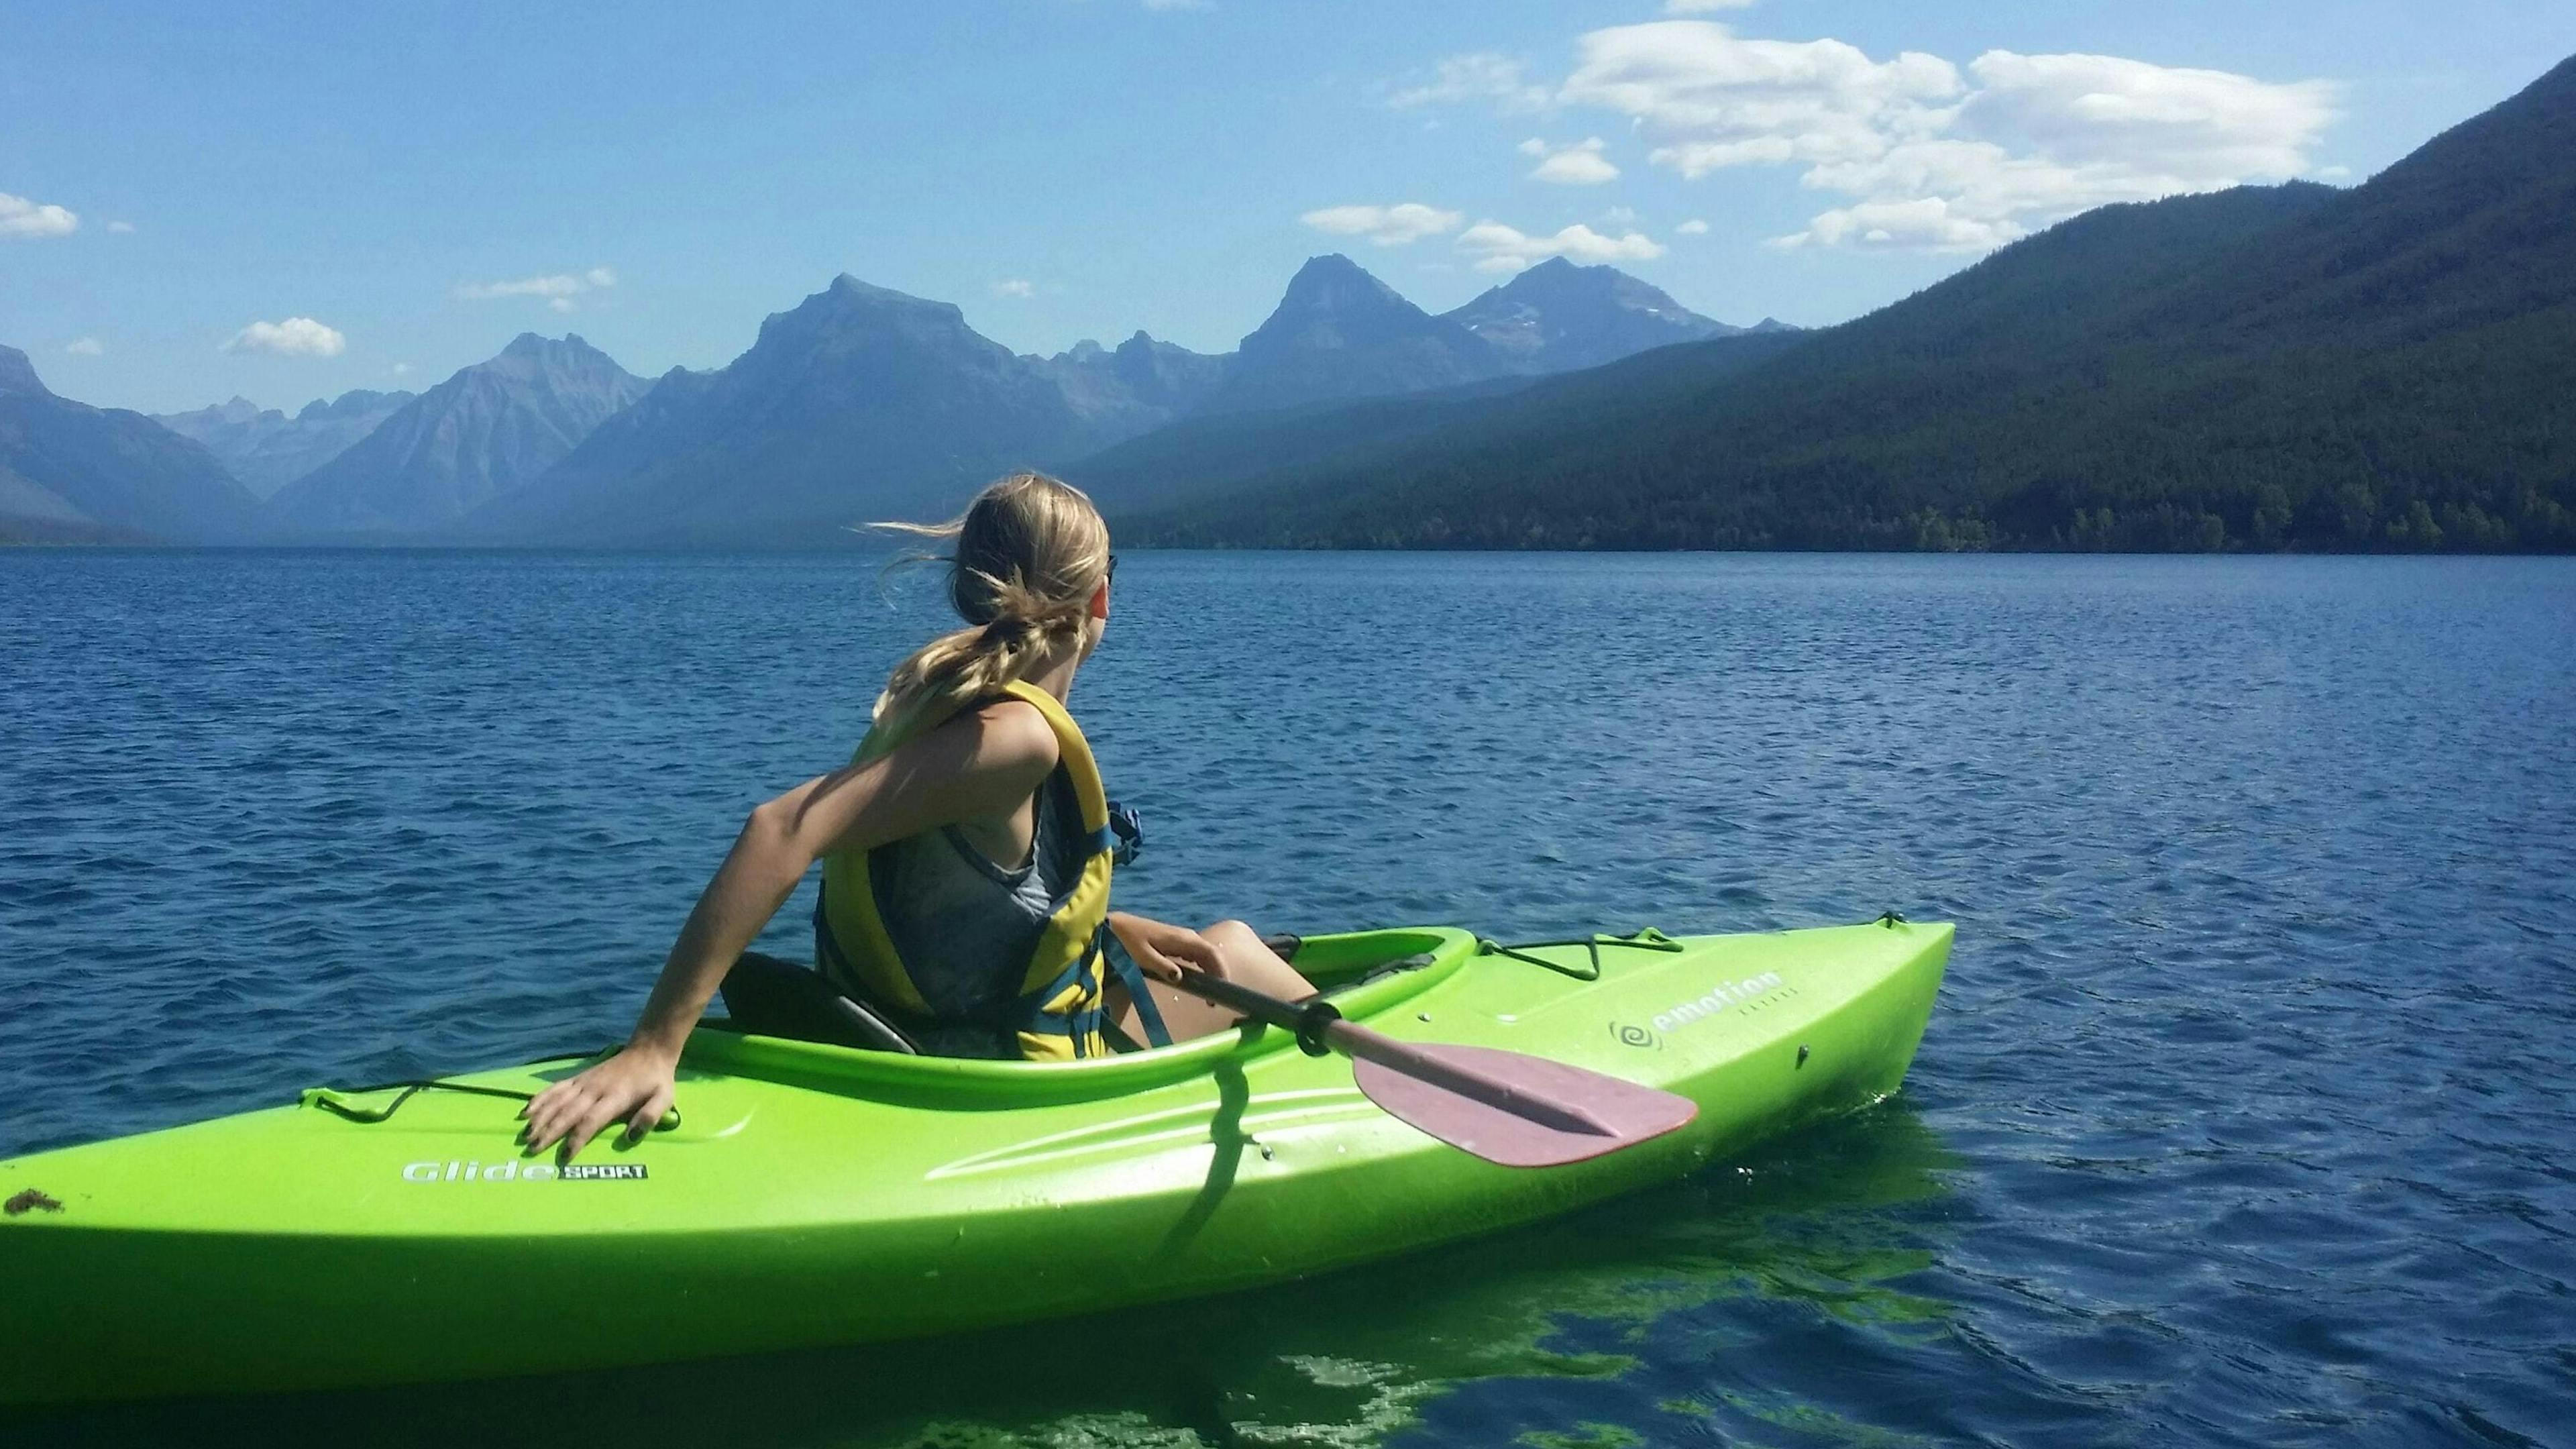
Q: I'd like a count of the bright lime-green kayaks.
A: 1